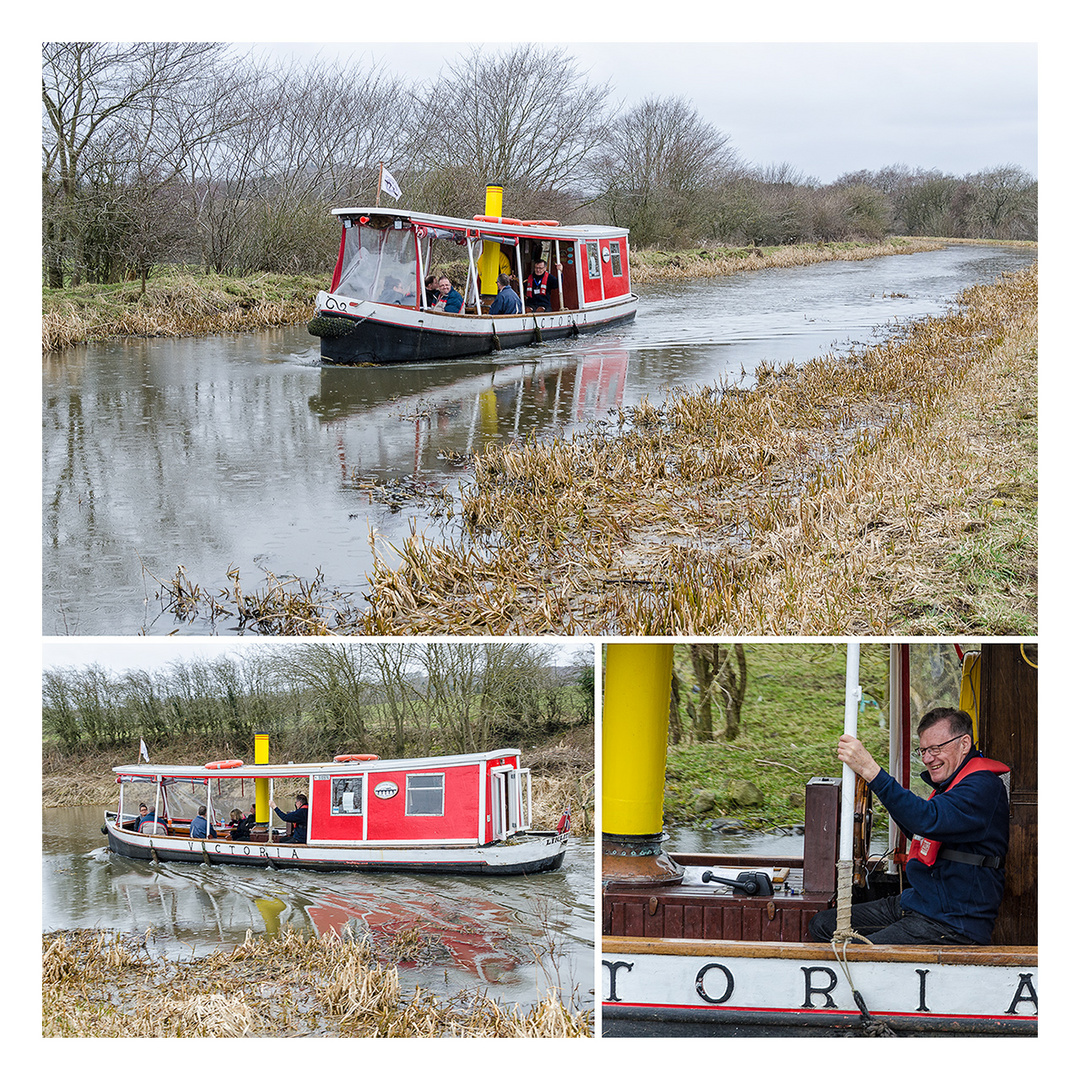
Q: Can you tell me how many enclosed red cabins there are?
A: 2